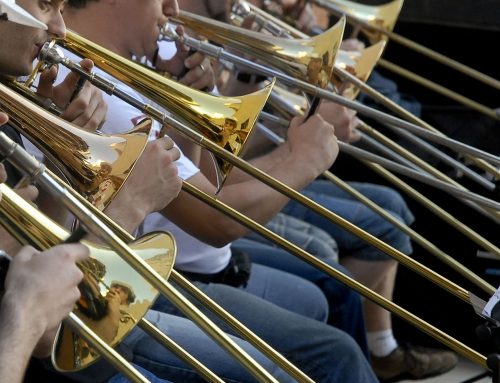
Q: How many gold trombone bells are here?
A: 6